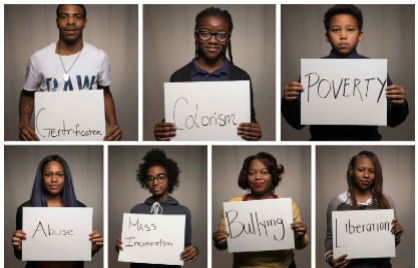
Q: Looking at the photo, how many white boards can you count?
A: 7